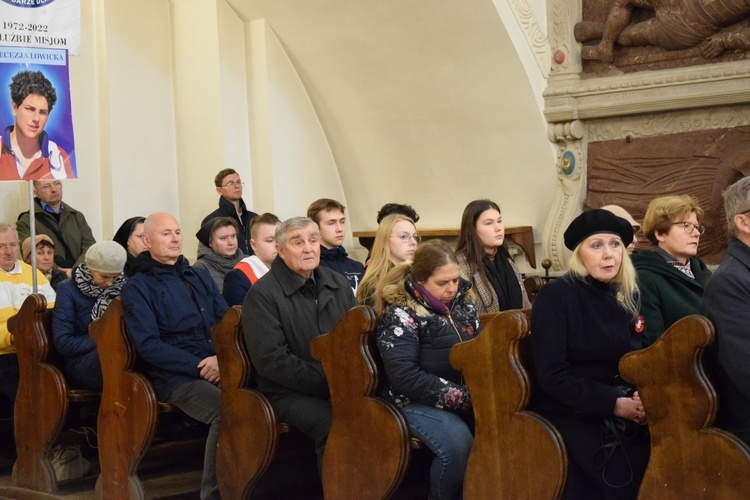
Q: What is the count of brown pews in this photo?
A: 6